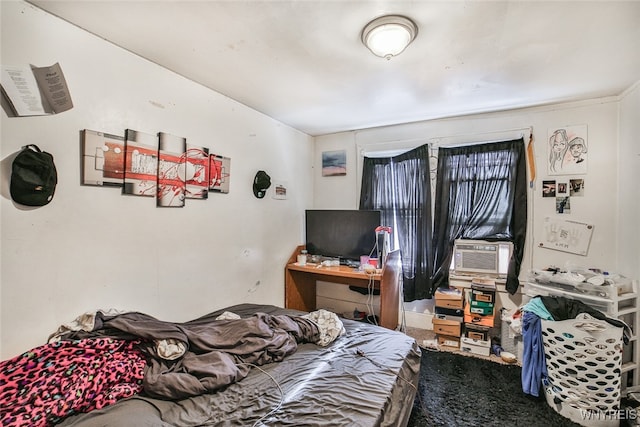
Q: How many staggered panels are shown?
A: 5